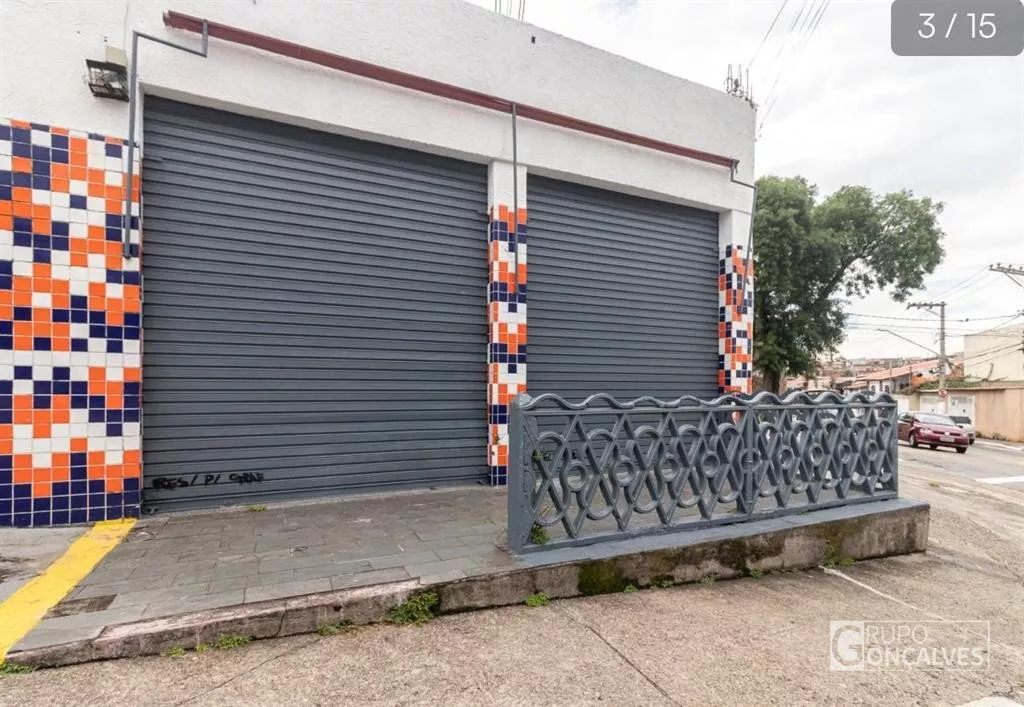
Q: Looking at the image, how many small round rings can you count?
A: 9